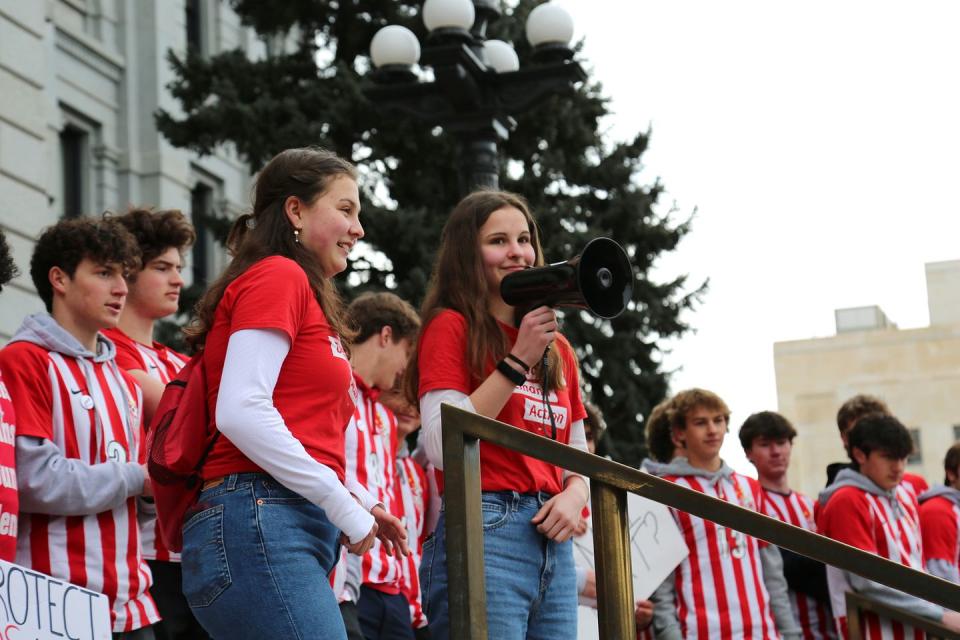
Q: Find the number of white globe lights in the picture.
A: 4